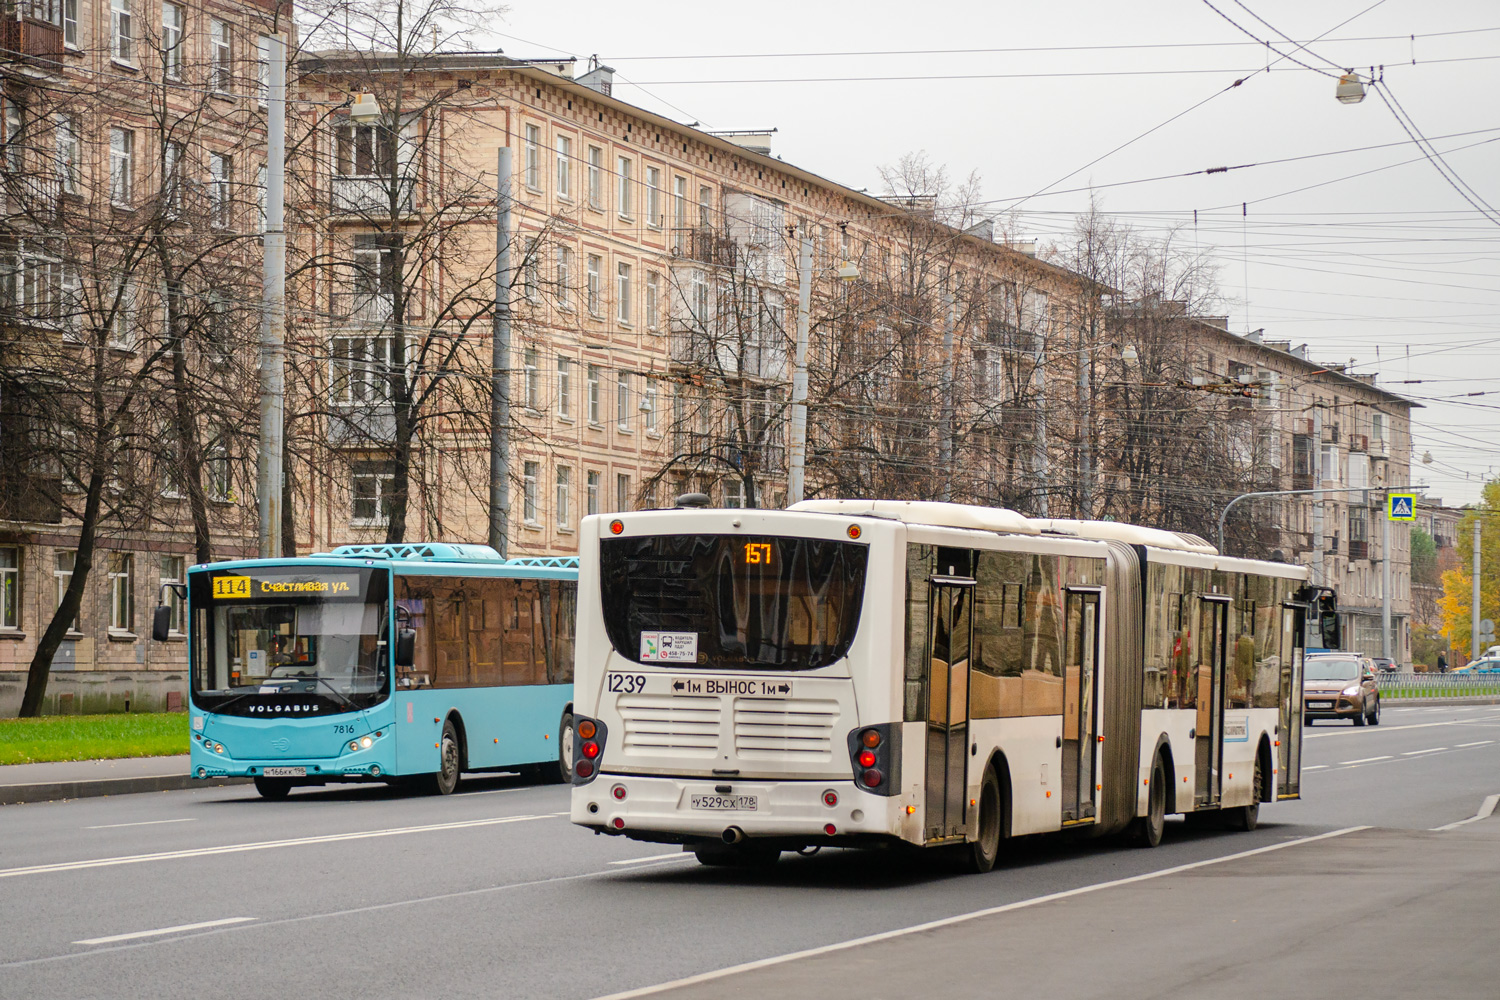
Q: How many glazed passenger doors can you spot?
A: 4